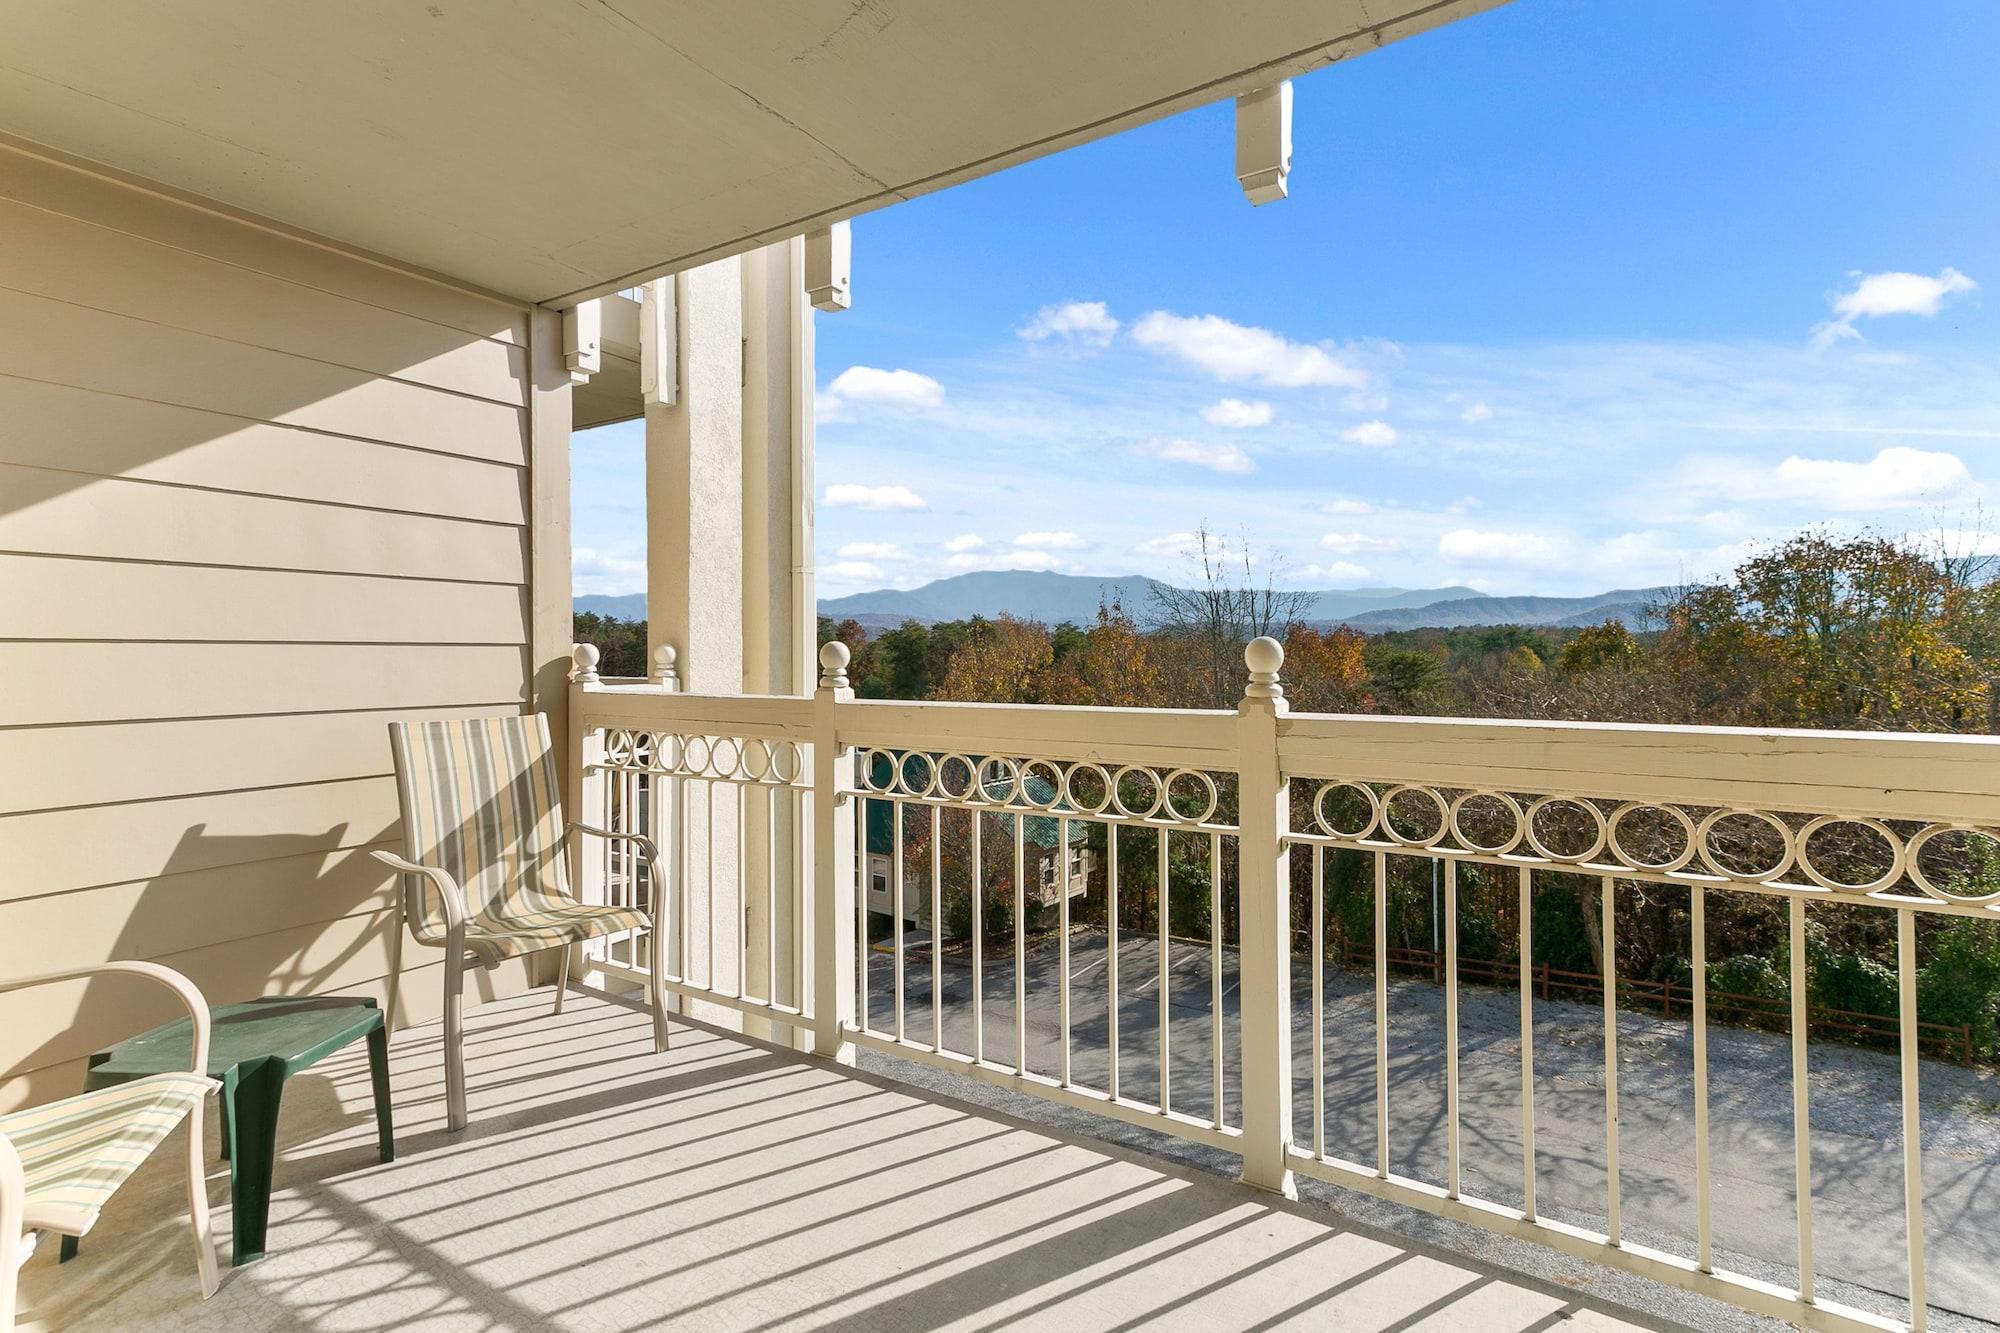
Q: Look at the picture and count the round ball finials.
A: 4